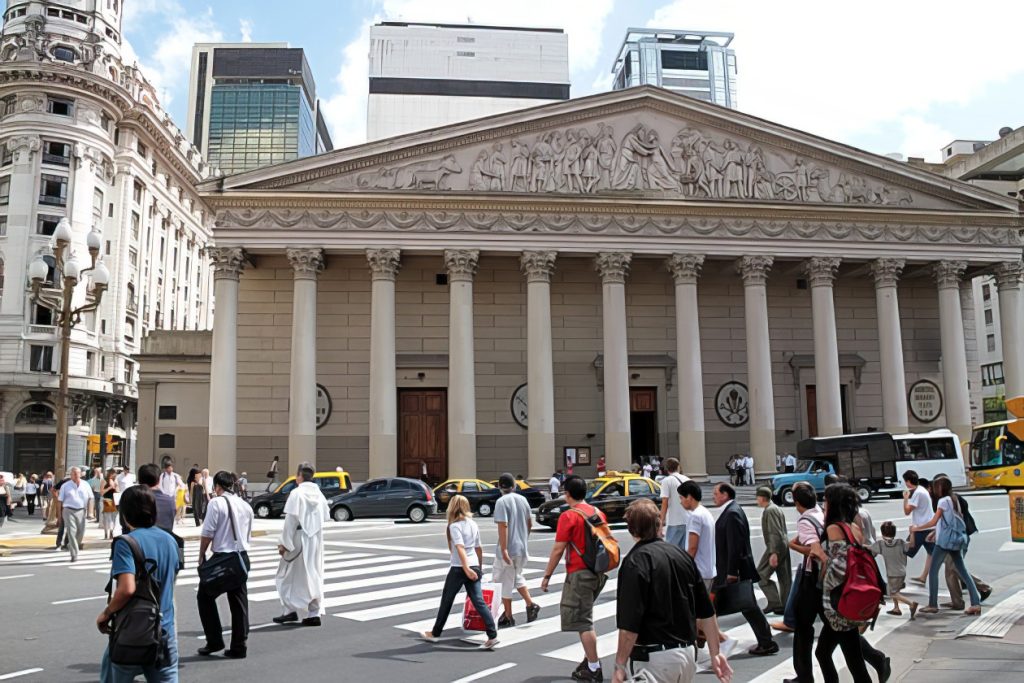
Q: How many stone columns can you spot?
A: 12